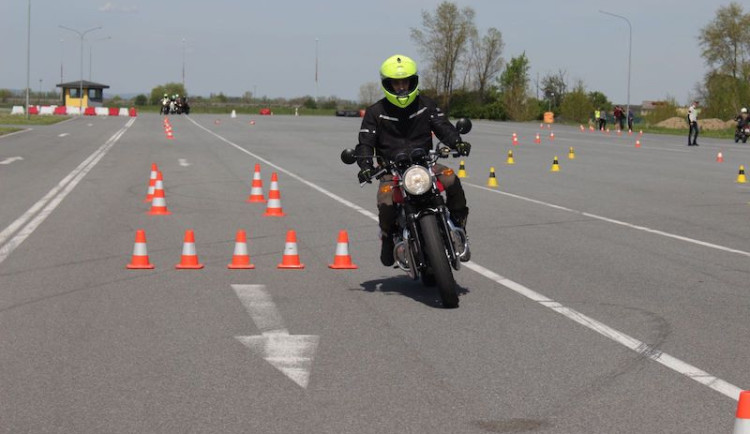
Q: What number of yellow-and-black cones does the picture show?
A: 6